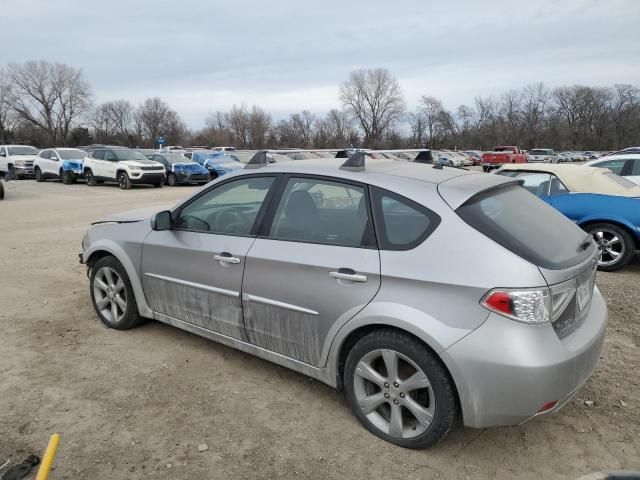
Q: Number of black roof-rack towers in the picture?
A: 4